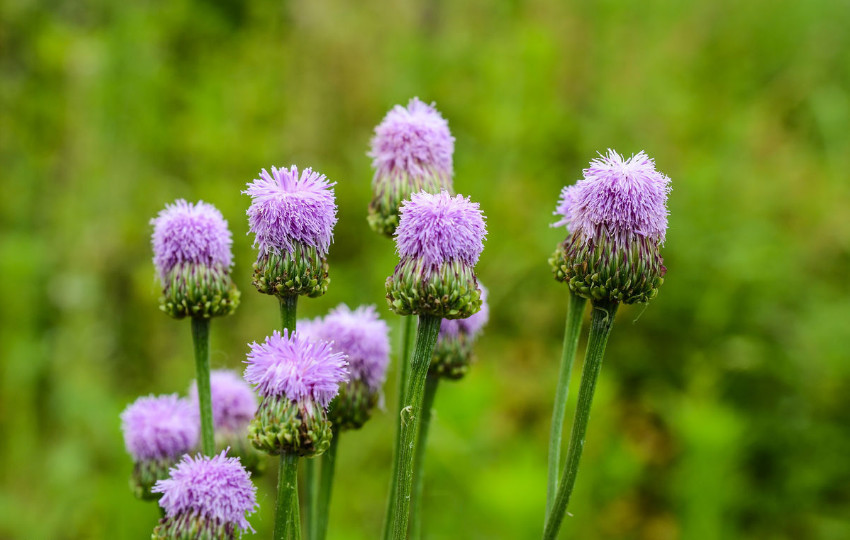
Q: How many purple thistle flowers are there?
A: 12